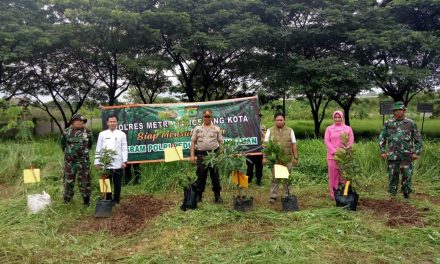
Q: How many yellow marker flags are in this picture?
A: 6